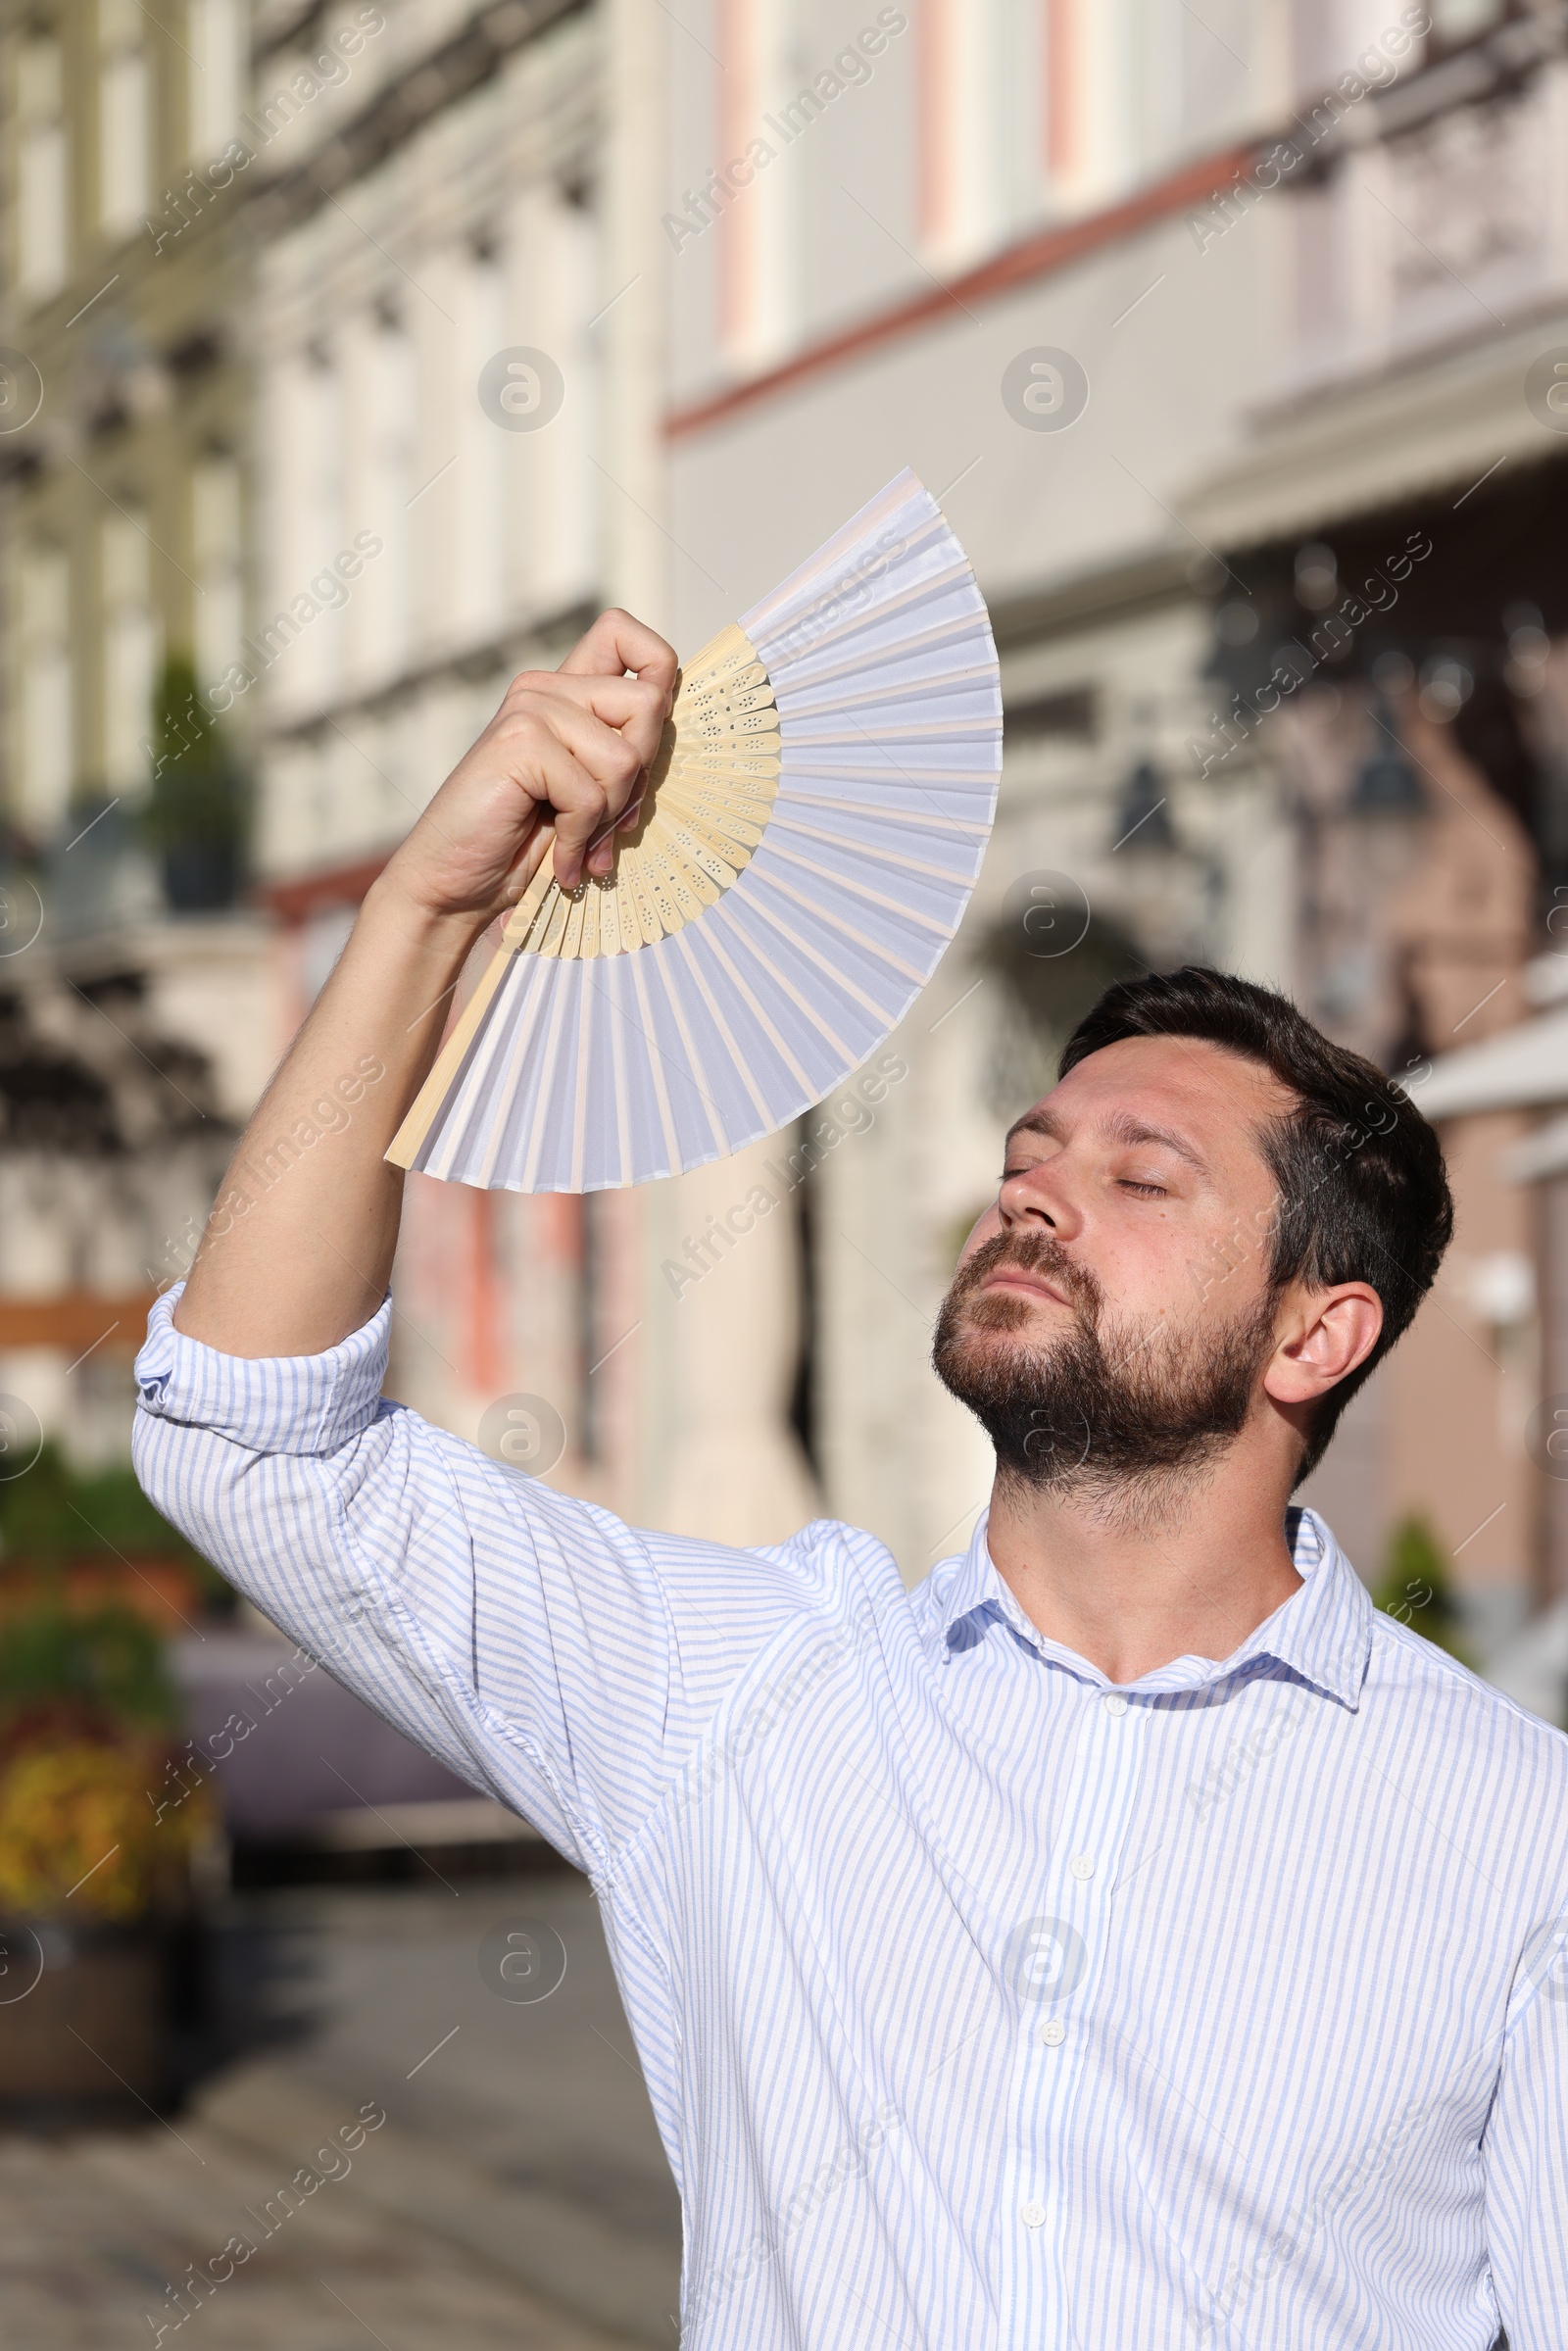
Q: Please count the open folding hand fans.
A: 1